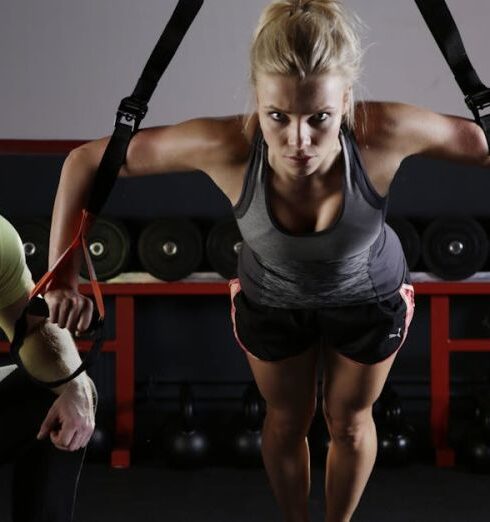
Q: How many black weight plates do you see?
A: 6